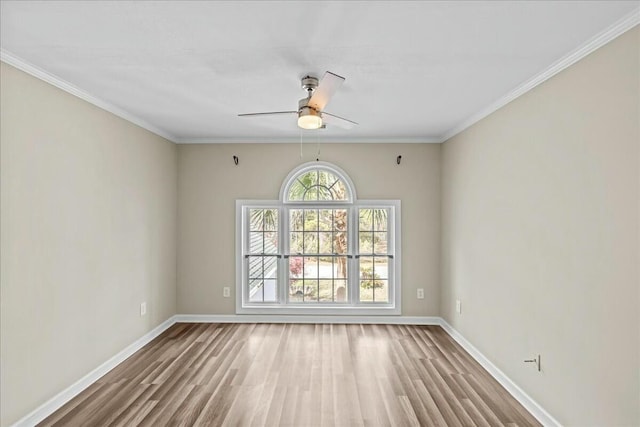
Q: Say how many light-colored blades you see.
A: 3